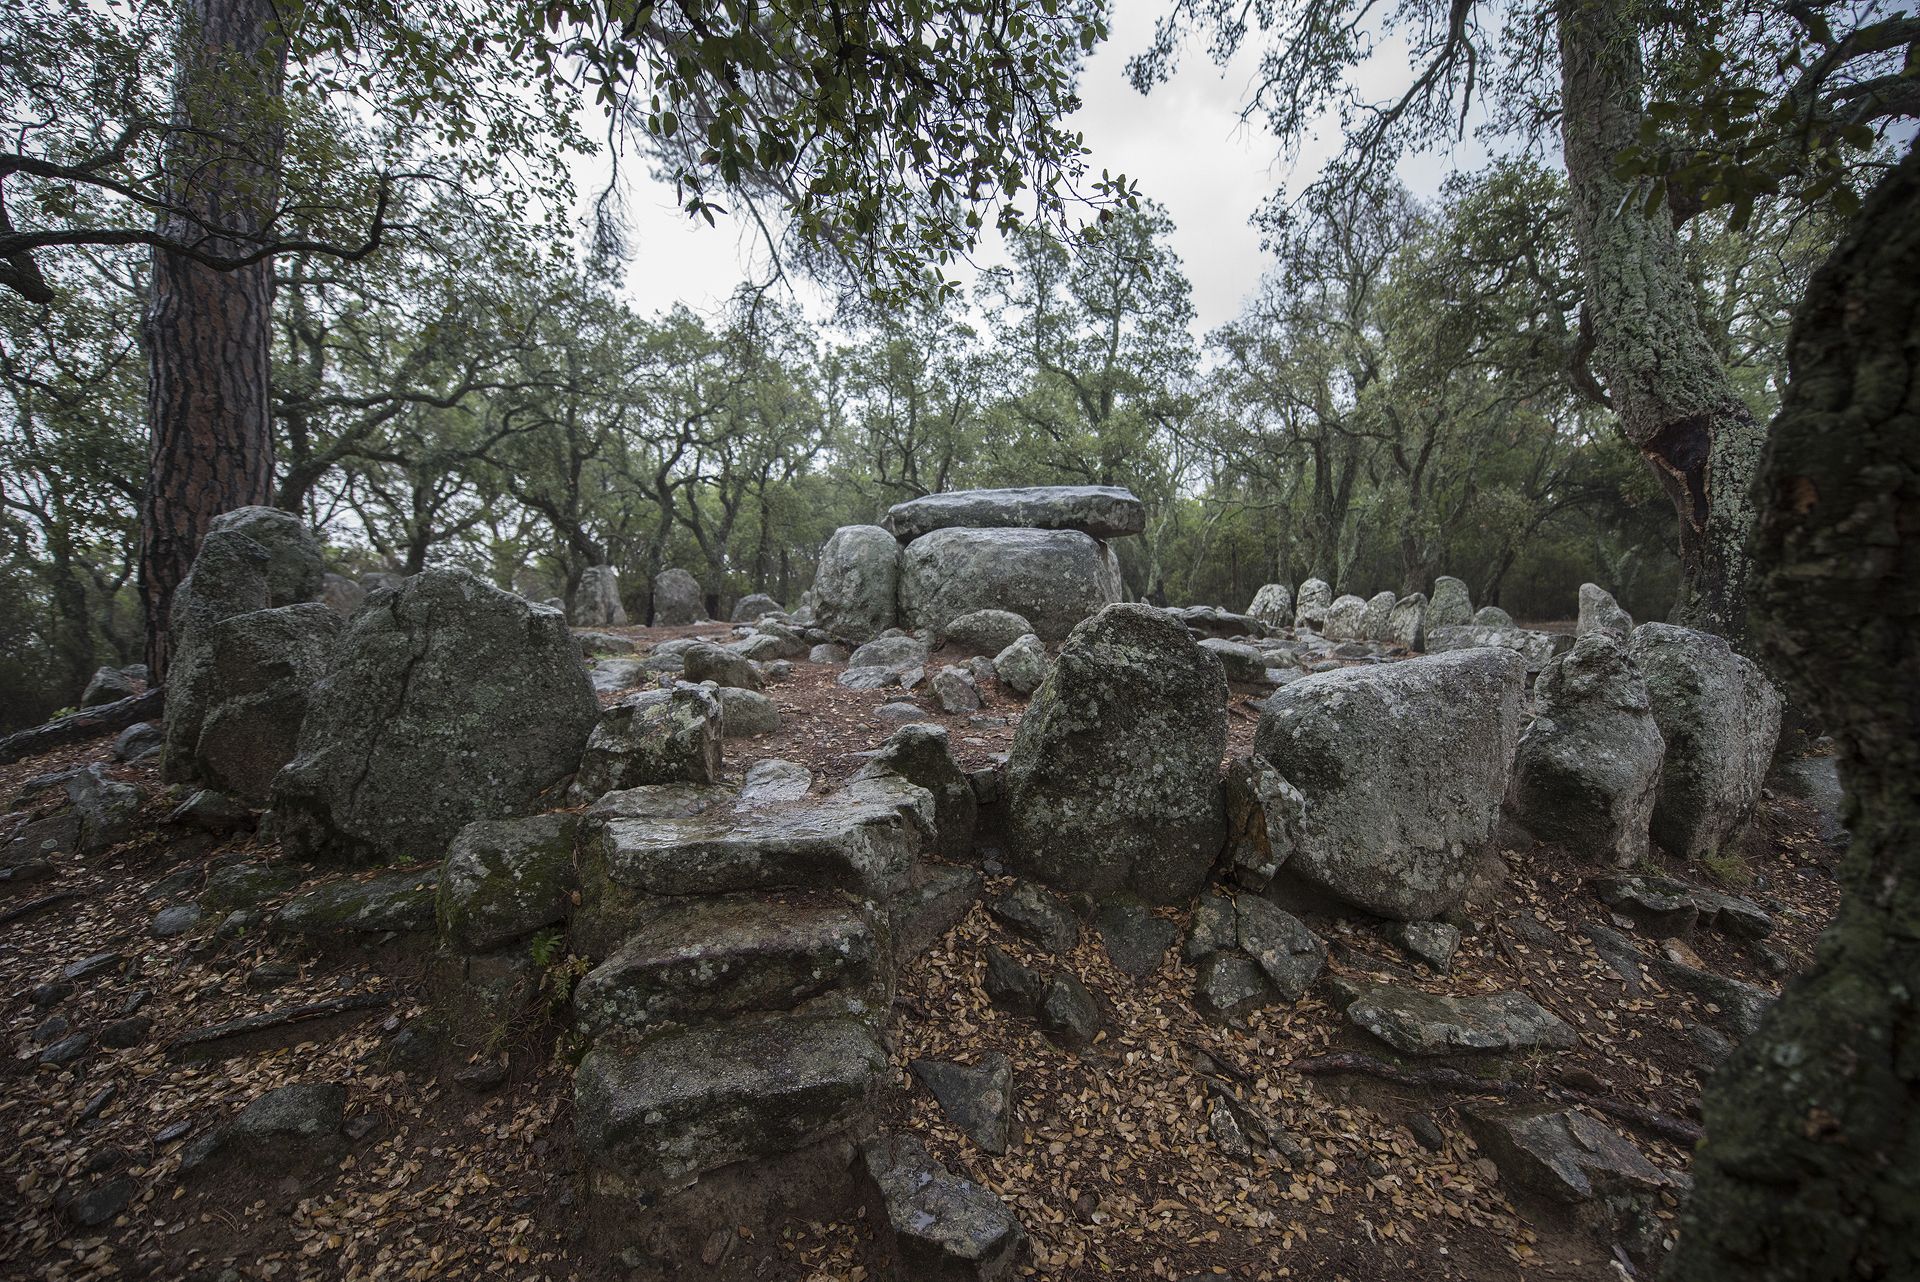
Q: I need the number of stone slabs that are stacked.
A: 3